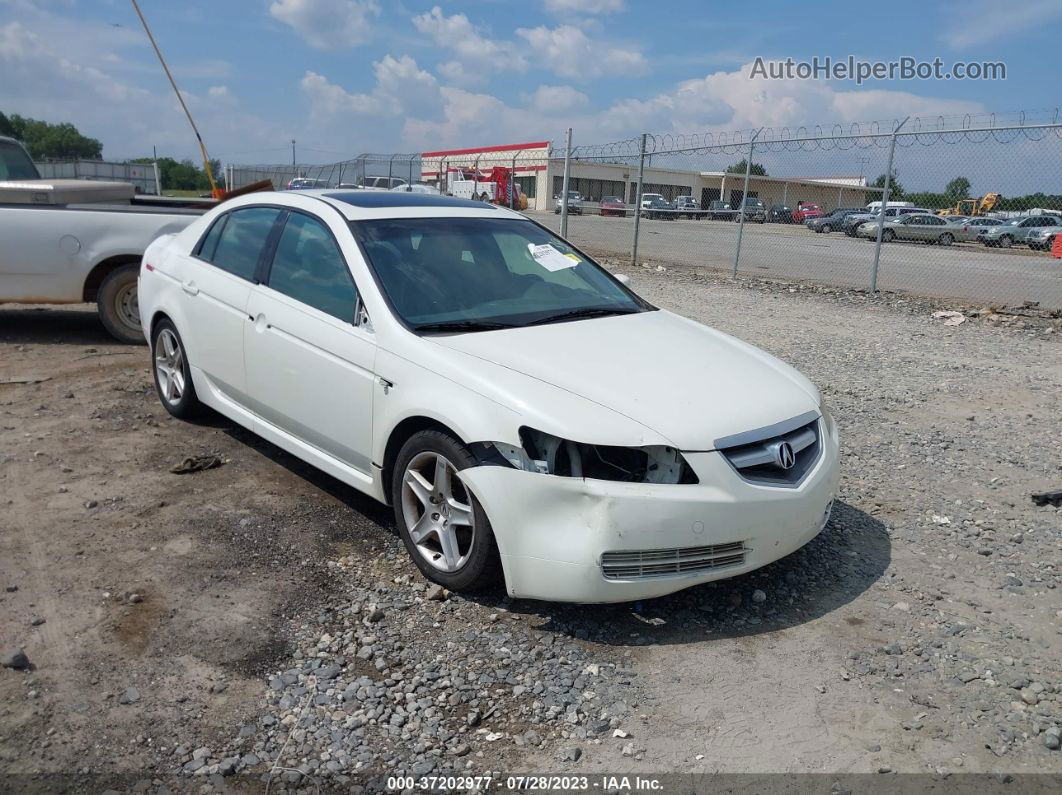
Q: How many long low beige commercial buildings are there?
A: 1